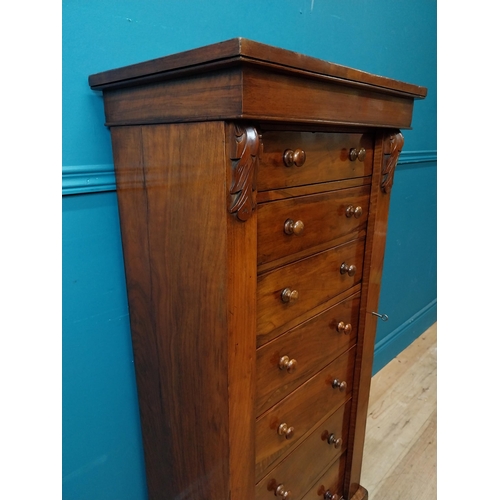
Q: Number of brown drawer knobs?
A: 13